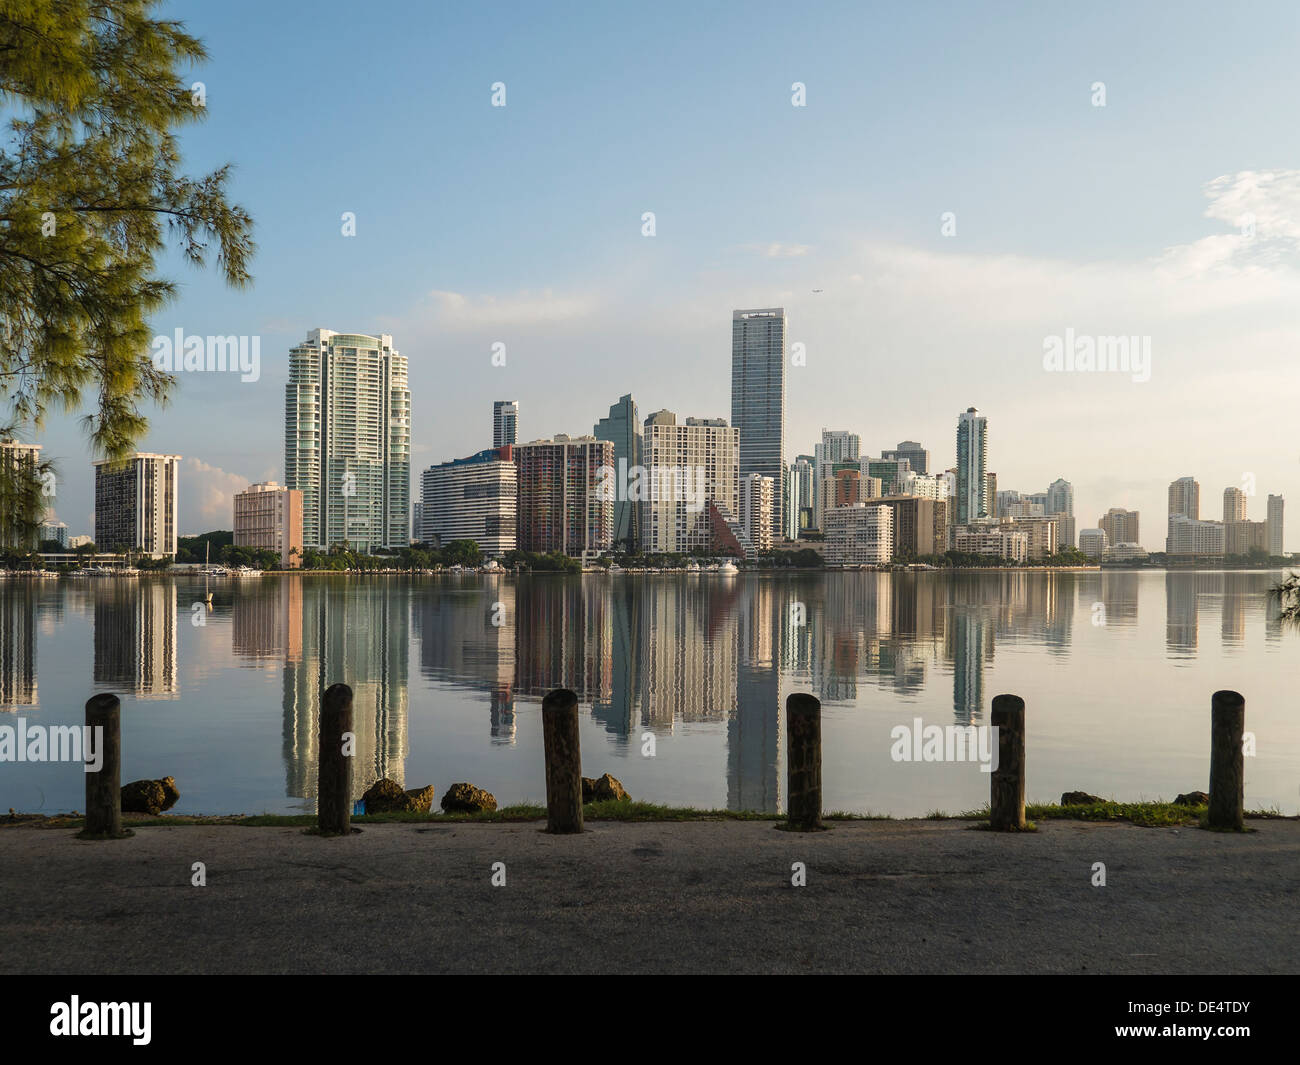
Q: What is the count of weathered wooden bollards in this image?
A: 6